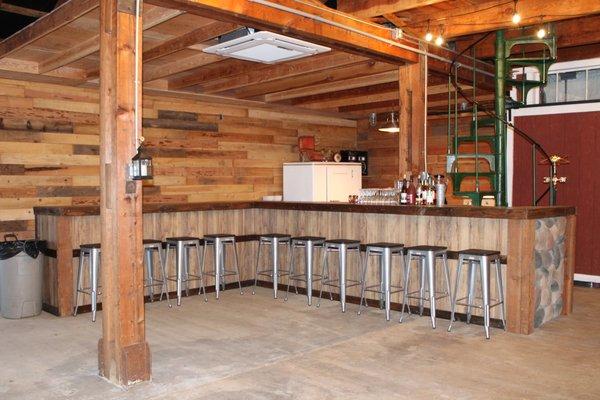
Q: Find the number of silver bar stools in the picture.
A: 10